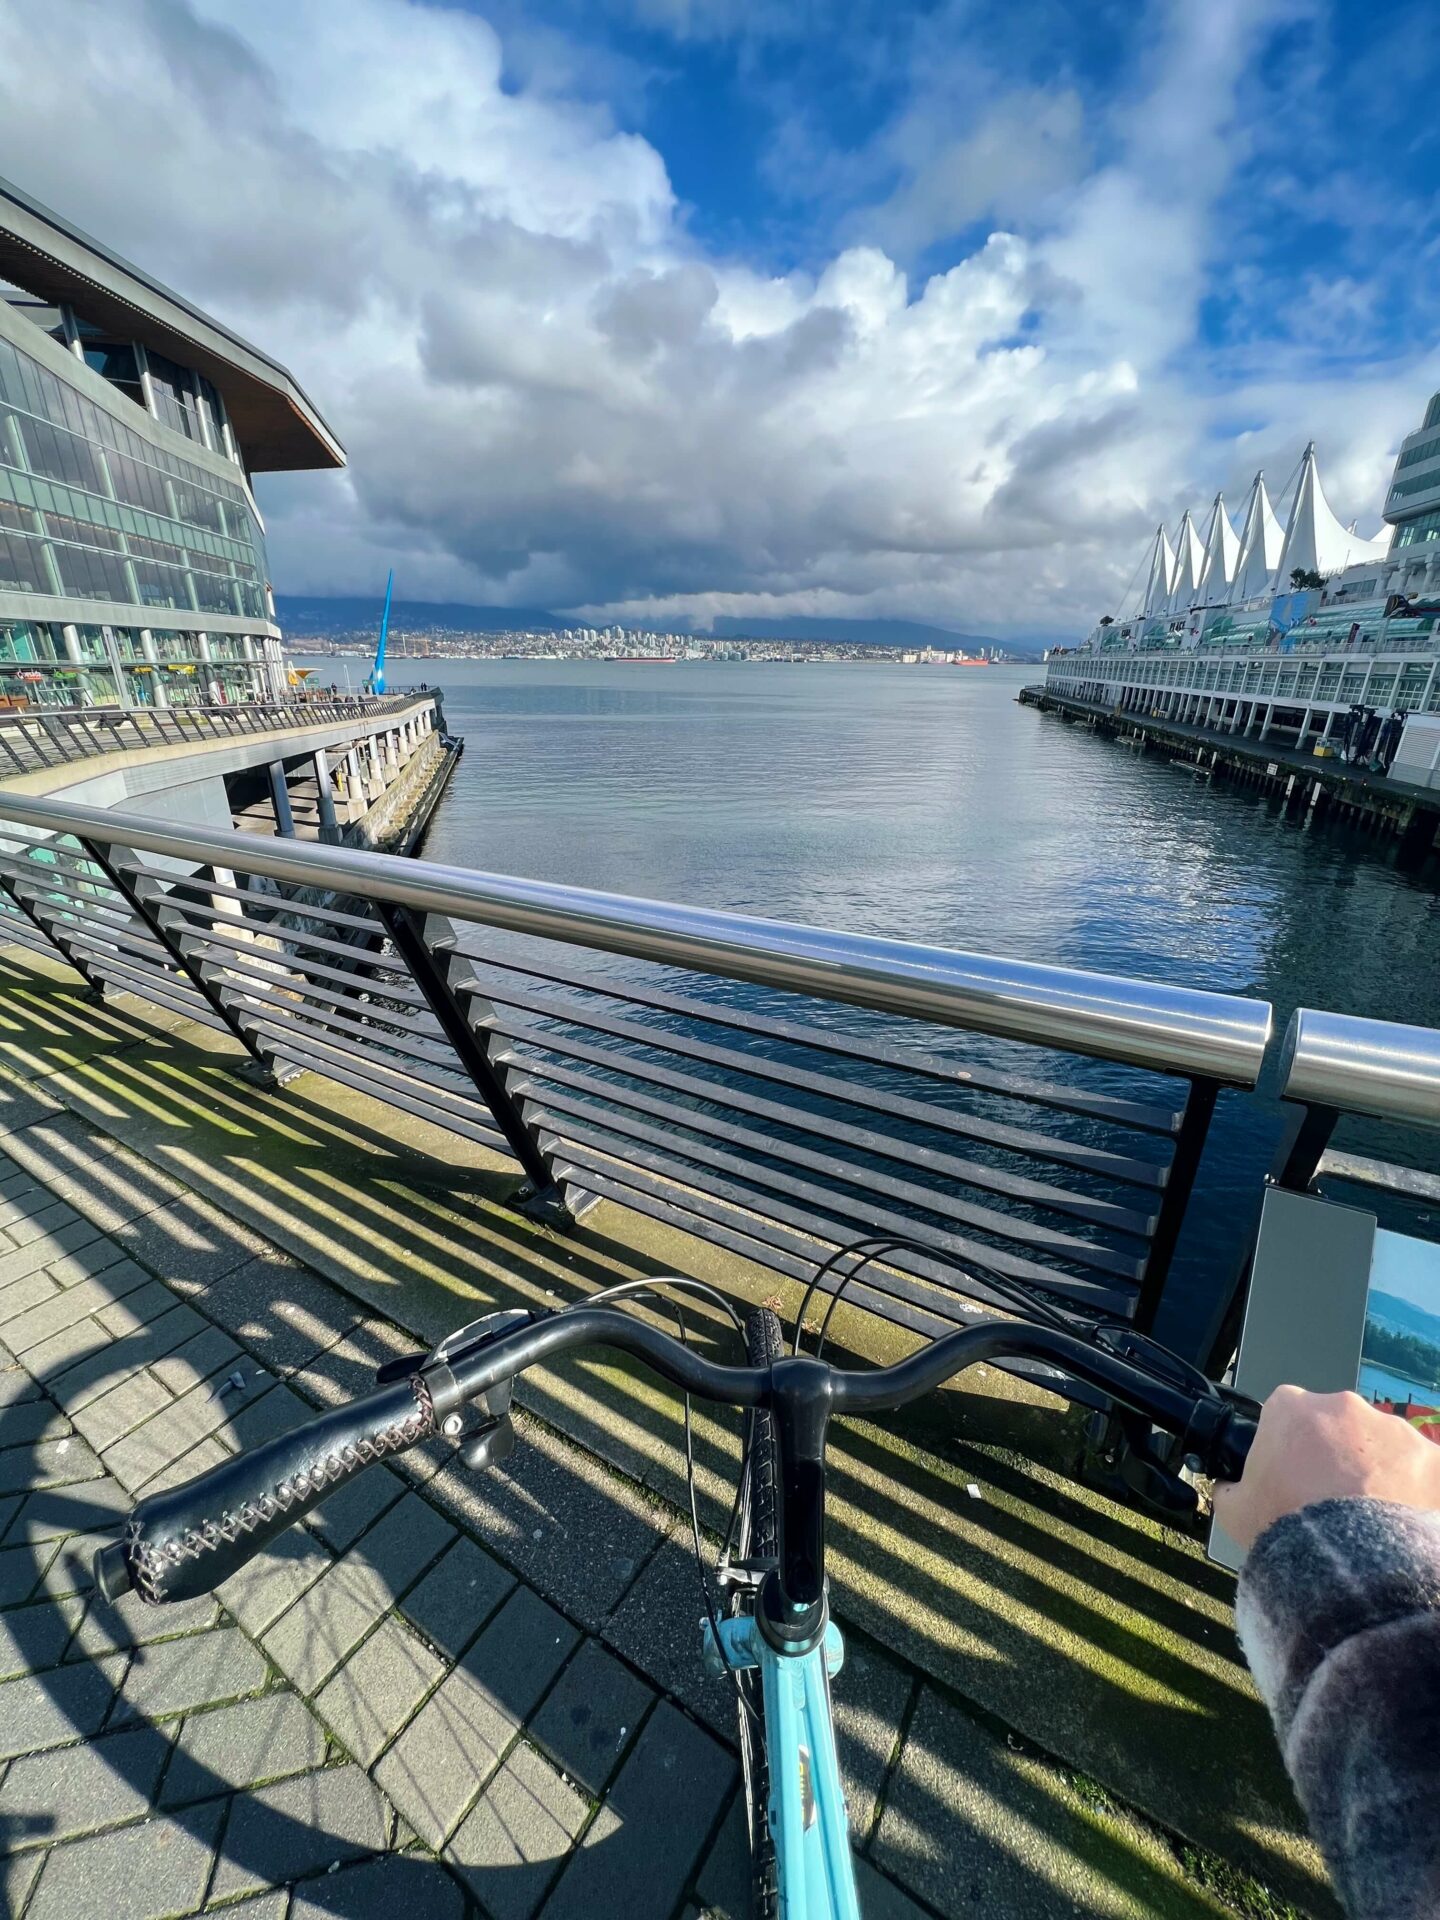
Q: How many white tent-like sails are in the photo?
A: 5